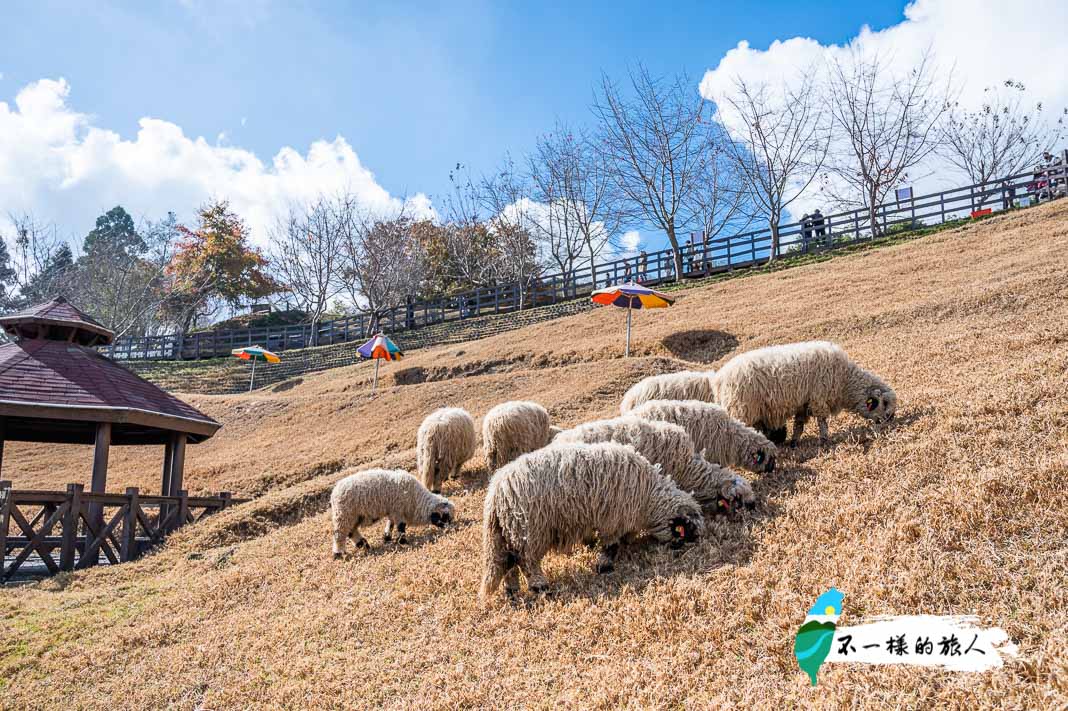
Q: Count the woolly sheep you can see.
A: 8